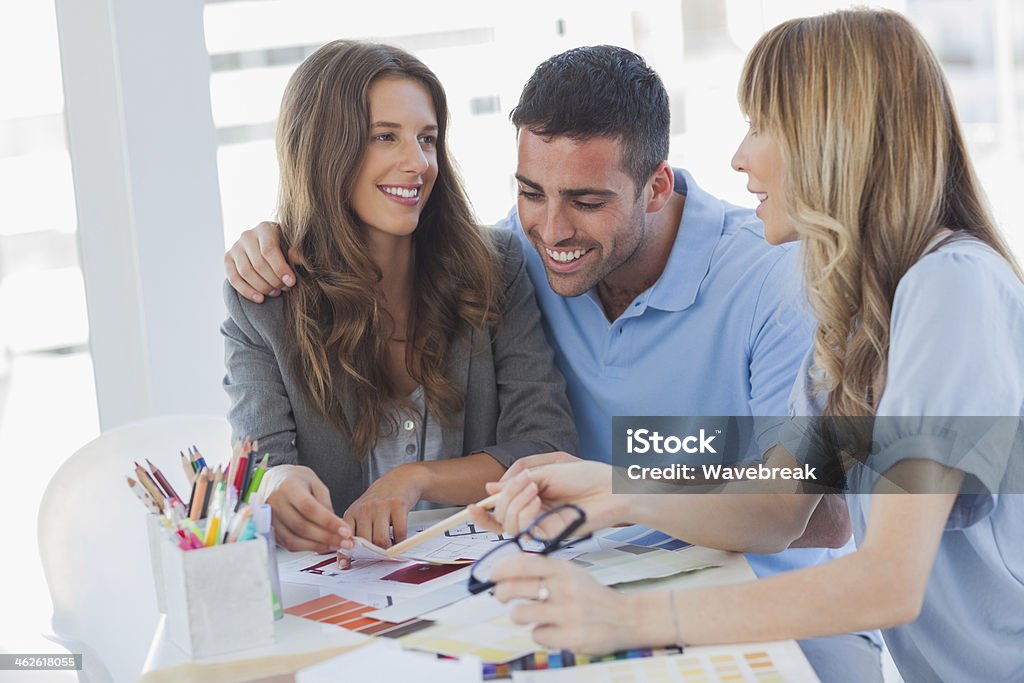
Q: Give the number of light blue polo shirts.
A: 1